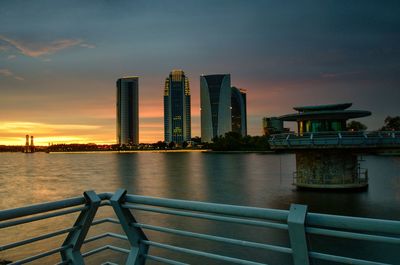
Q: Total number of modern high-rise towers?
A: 4